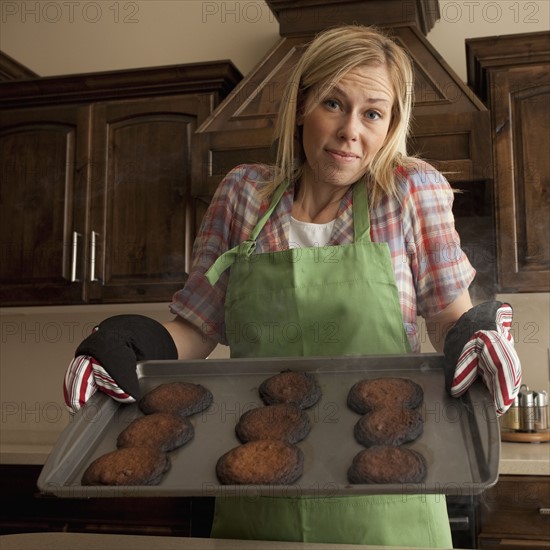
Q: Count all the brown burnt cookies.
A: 9